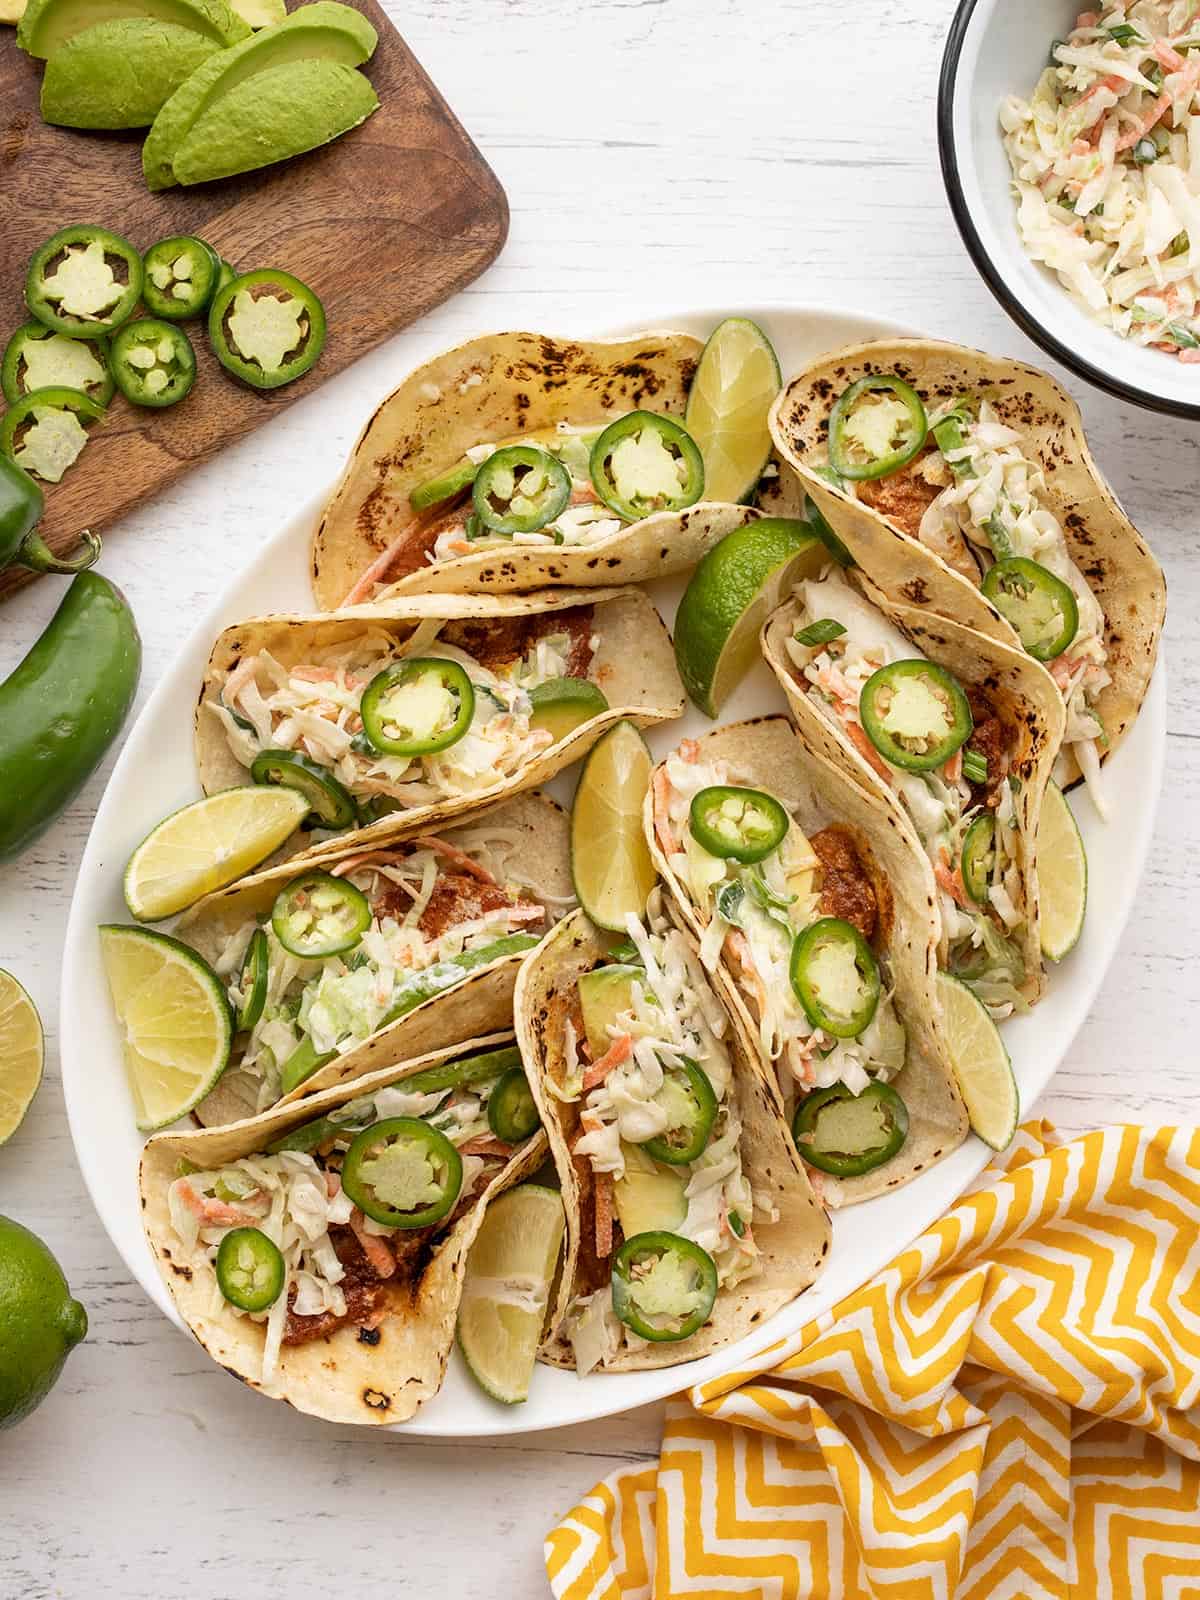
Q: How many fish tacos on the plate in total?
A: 8